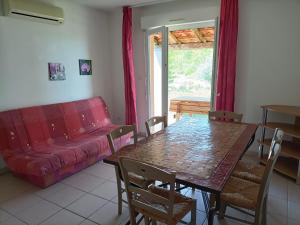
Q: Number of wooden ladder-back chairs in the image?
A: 6